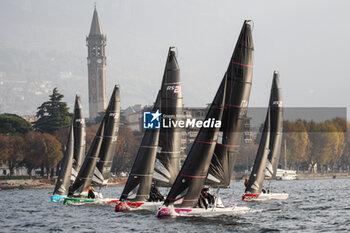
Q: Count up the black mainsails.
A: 5